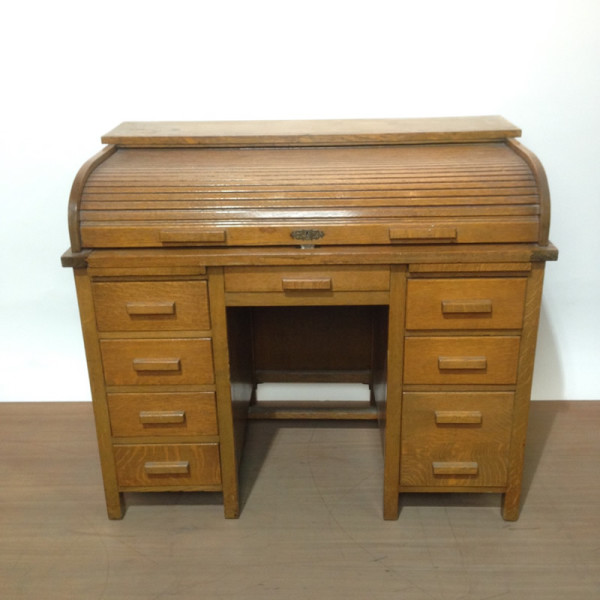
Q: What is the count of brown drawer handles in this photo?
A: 9